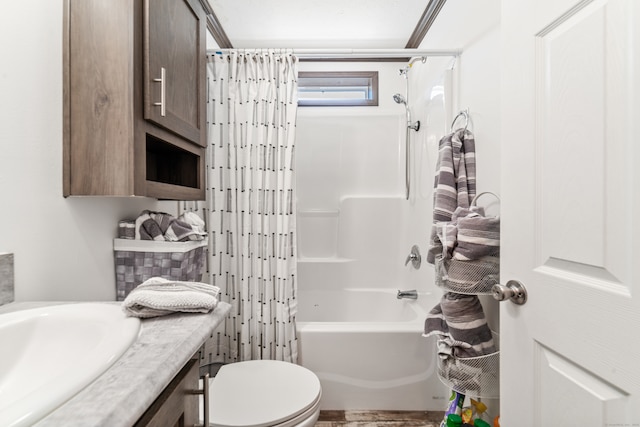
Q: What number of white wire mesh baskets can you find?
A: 2